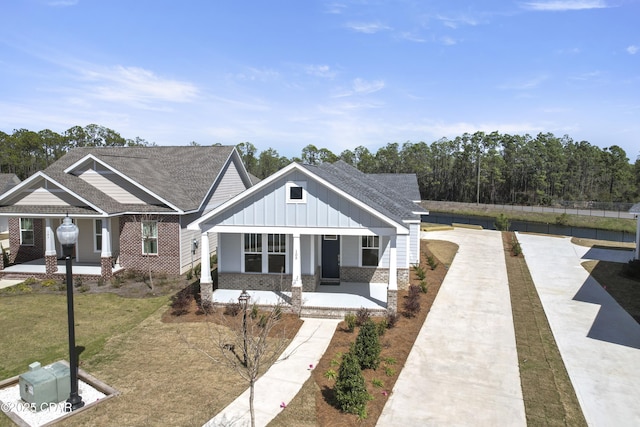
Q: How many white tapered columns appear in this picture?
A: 5